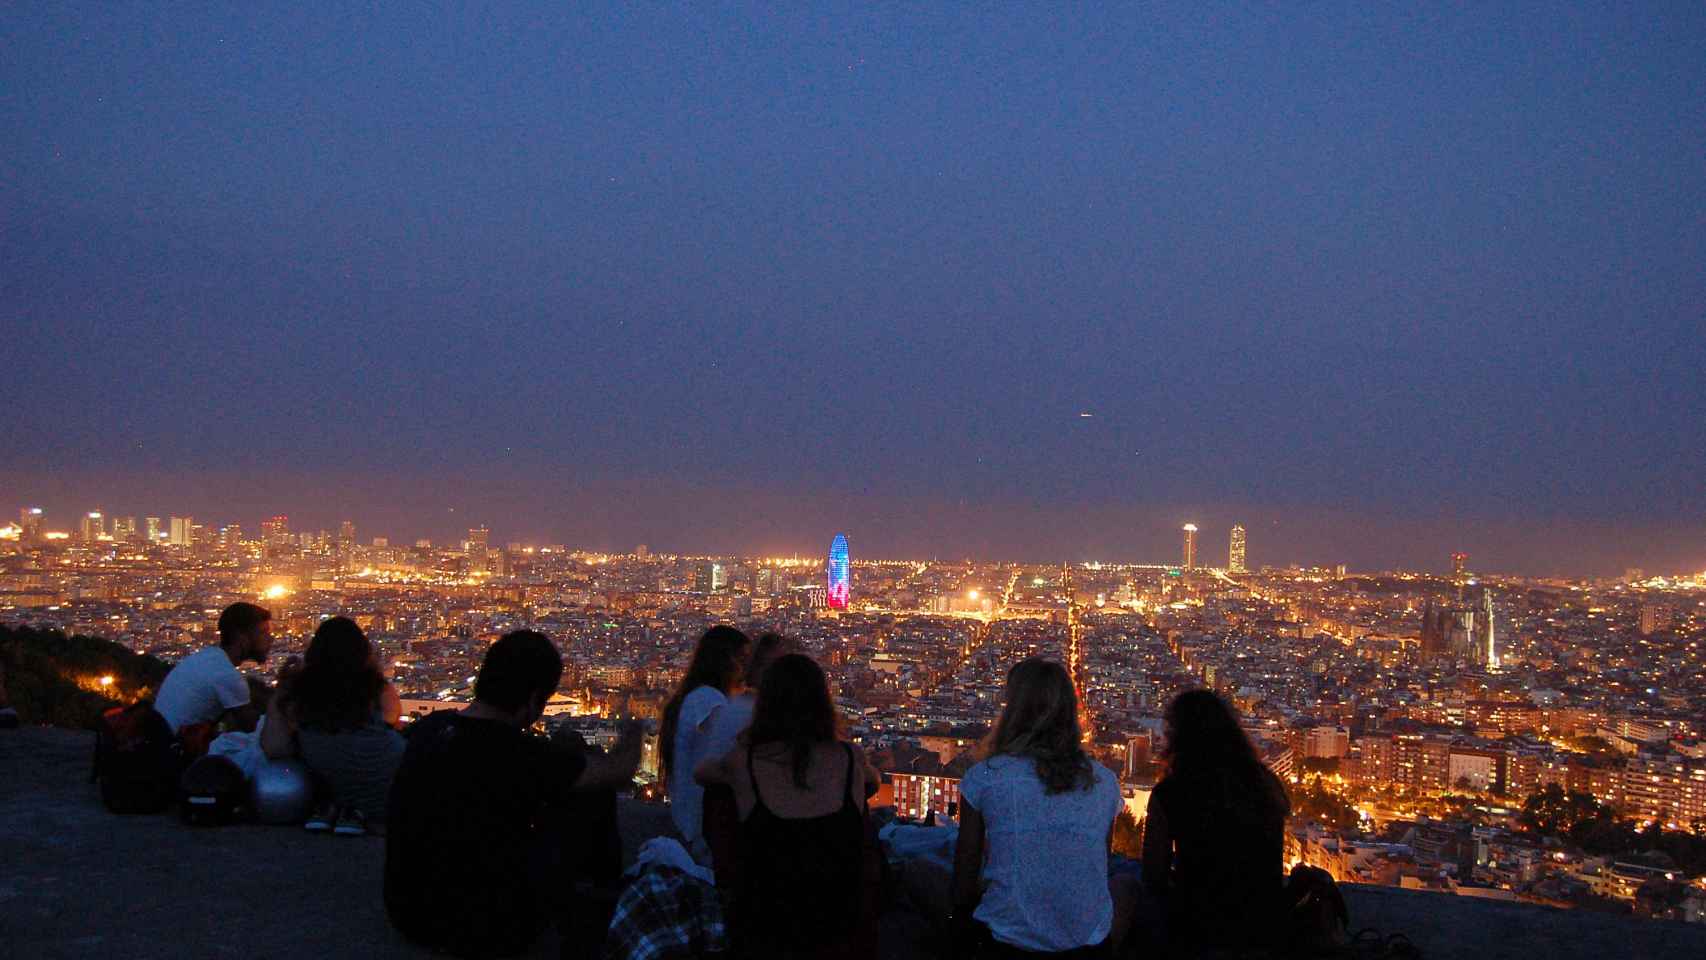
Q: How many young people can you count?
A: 8